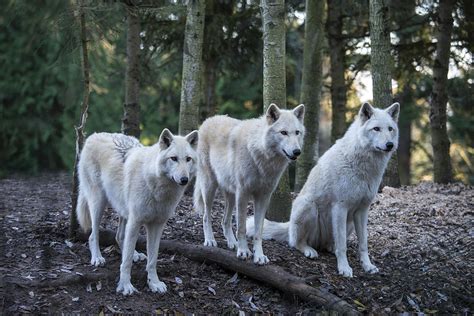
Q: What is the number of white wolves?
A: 3